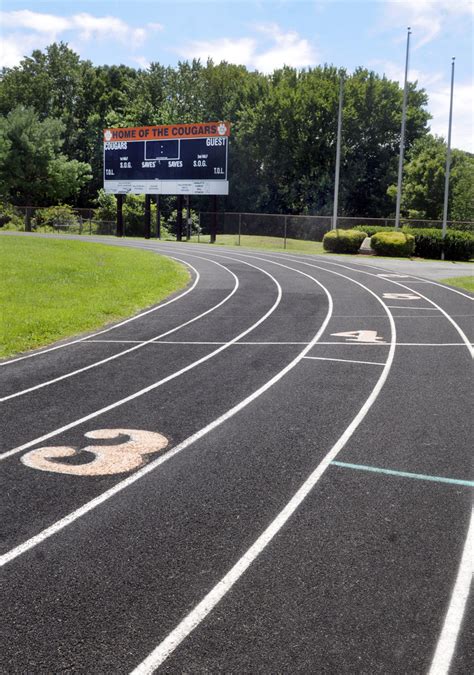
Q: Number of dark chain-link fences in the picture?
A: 1